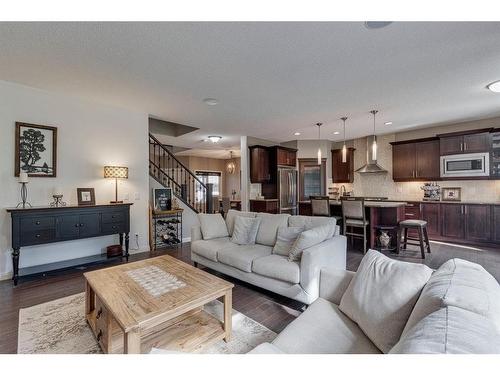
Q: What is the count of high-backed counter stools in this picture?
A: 2